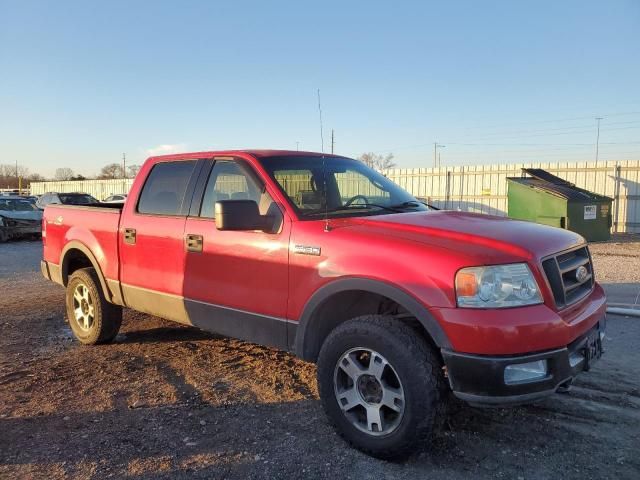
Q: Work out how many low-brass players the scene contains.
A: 0